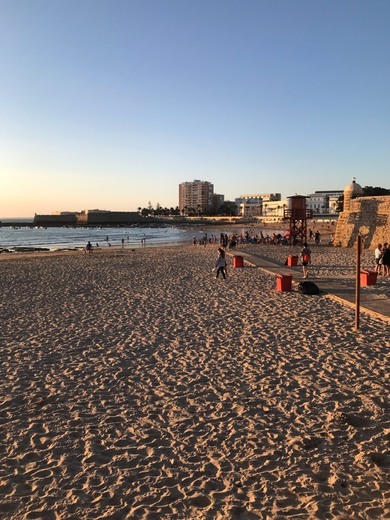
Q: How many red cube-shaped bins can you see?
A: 4